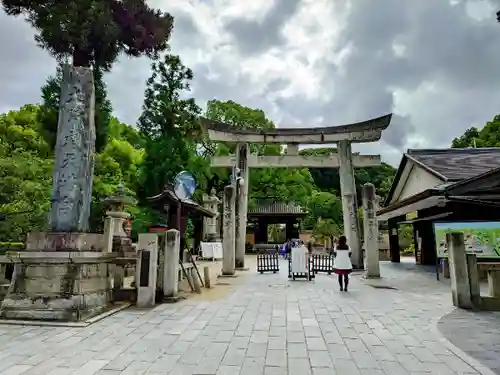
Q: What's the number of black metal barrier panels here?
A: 3